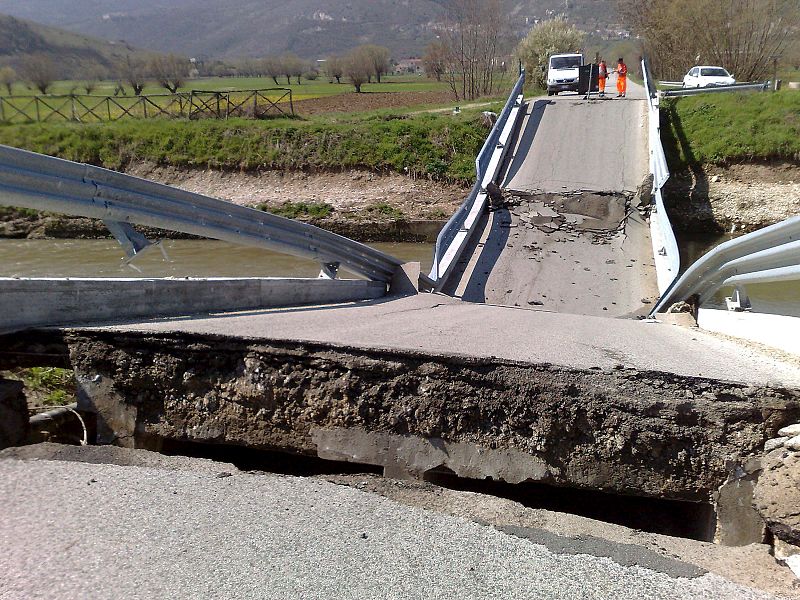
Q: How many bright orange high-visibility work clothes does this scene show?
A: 2